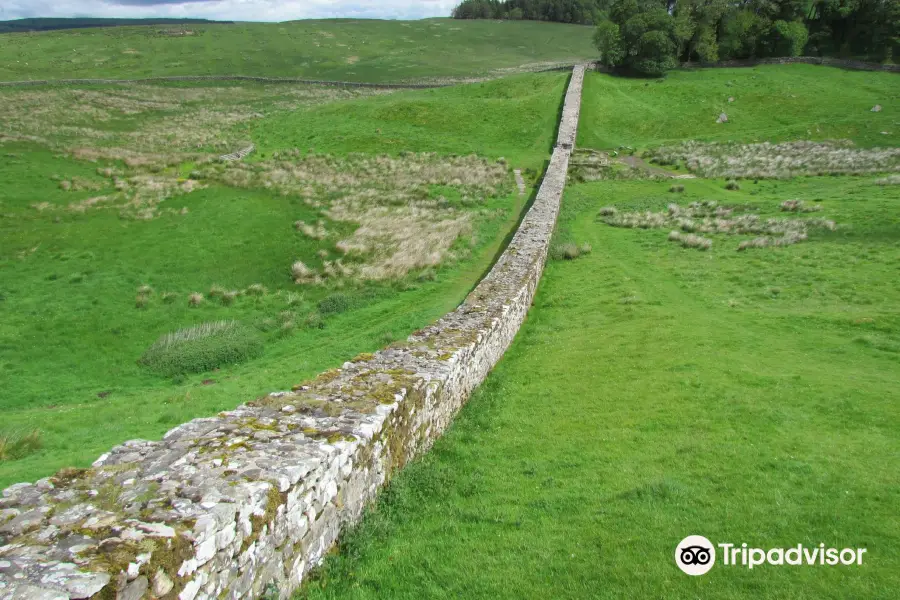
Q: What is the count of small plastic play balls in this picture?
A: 0